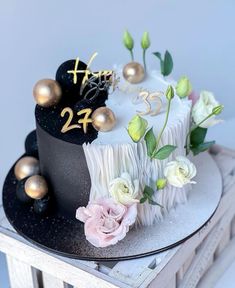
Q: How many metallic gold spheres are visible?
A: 5